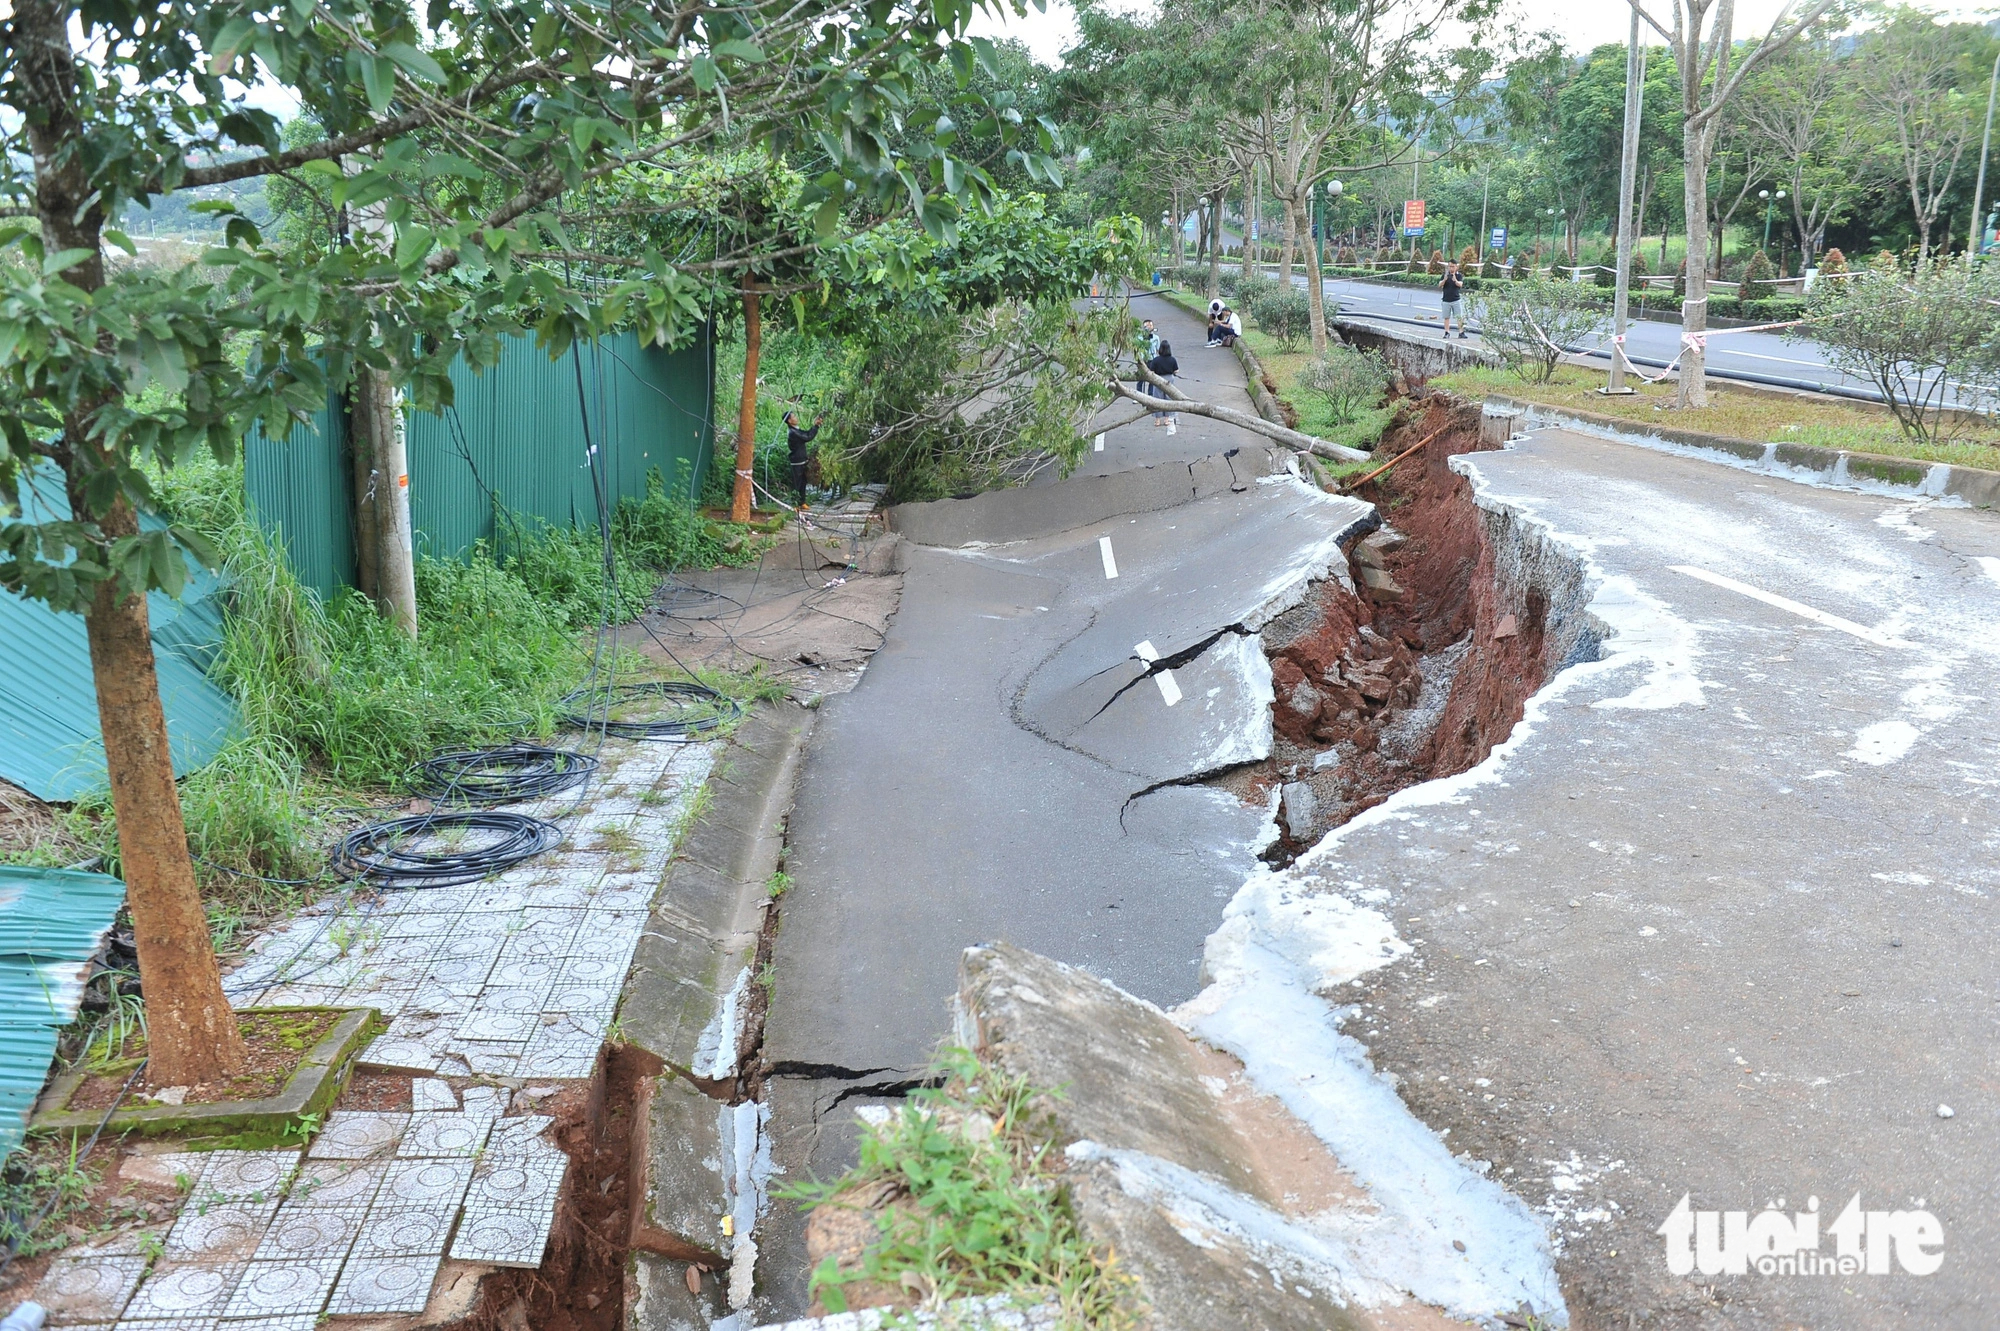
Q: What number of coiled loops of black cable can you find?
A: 3